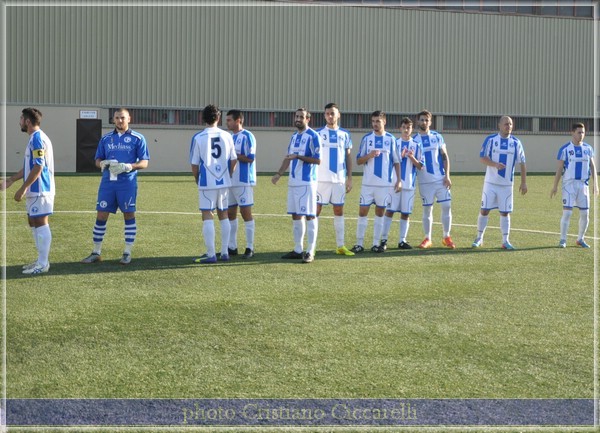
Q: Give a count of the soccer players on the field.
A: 11